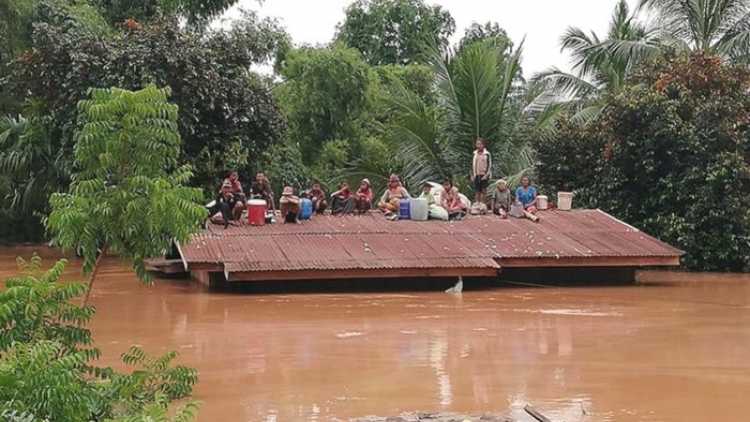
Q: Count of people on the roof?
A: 13